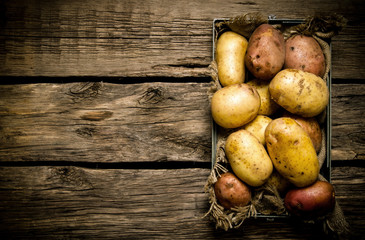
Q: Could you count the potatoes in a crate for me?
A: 13